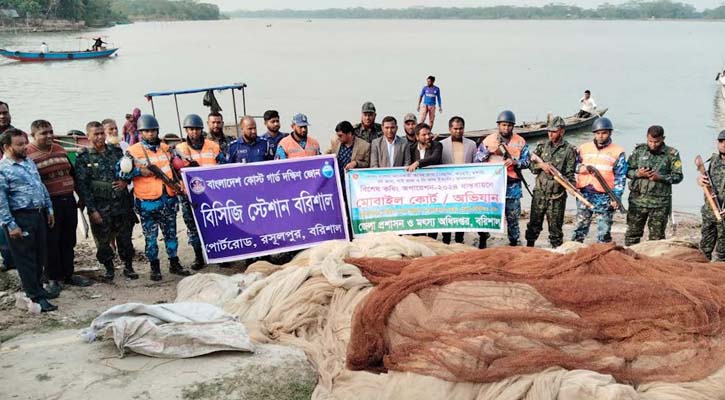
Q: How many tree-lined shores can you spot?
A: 2